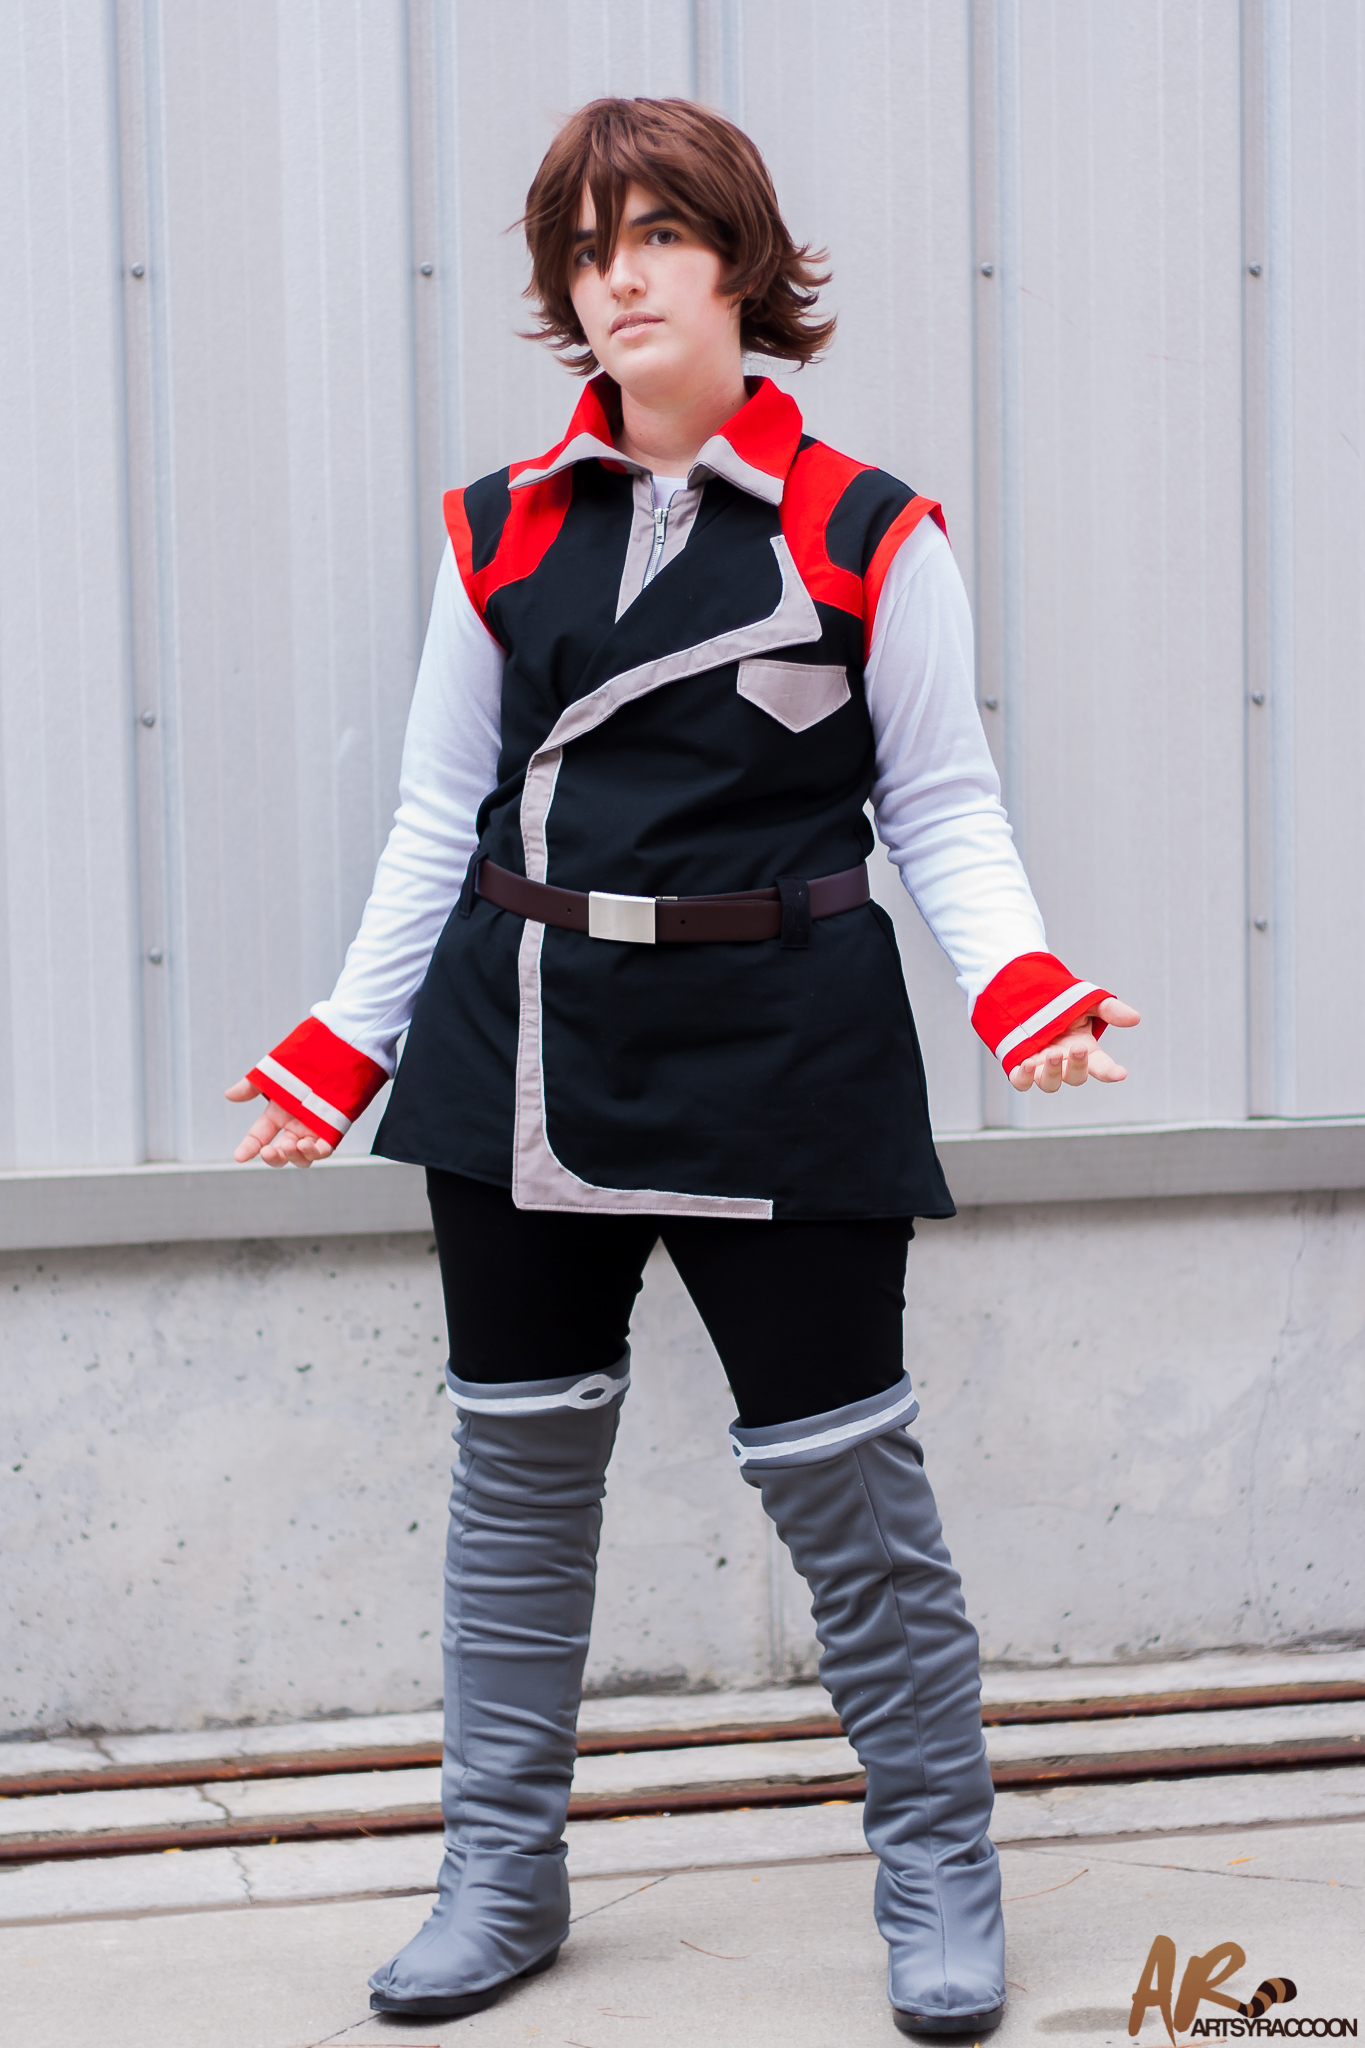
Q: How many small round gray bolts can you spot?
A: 9